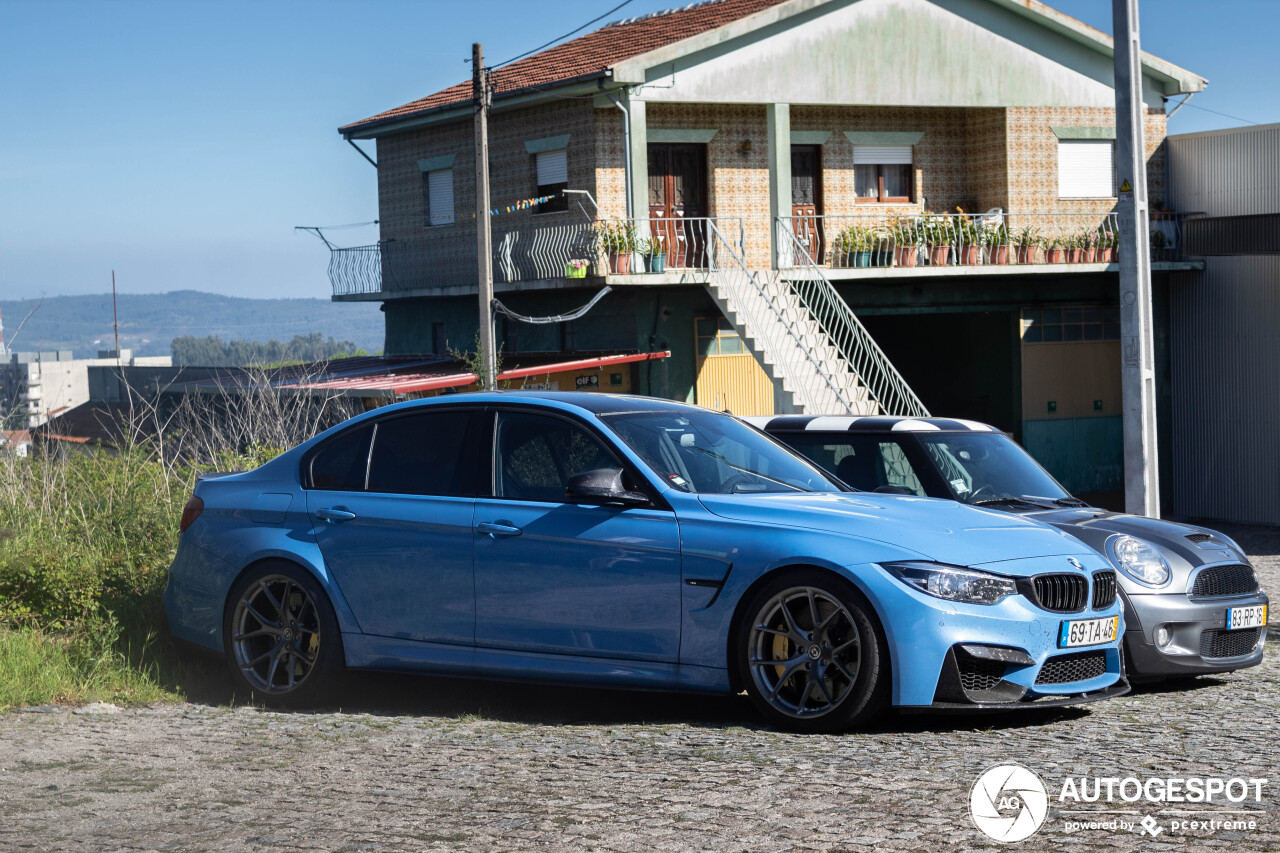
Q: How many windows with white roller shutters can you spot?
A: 4